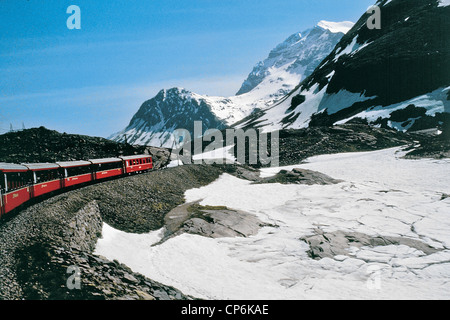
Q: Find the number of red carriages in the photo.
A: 5